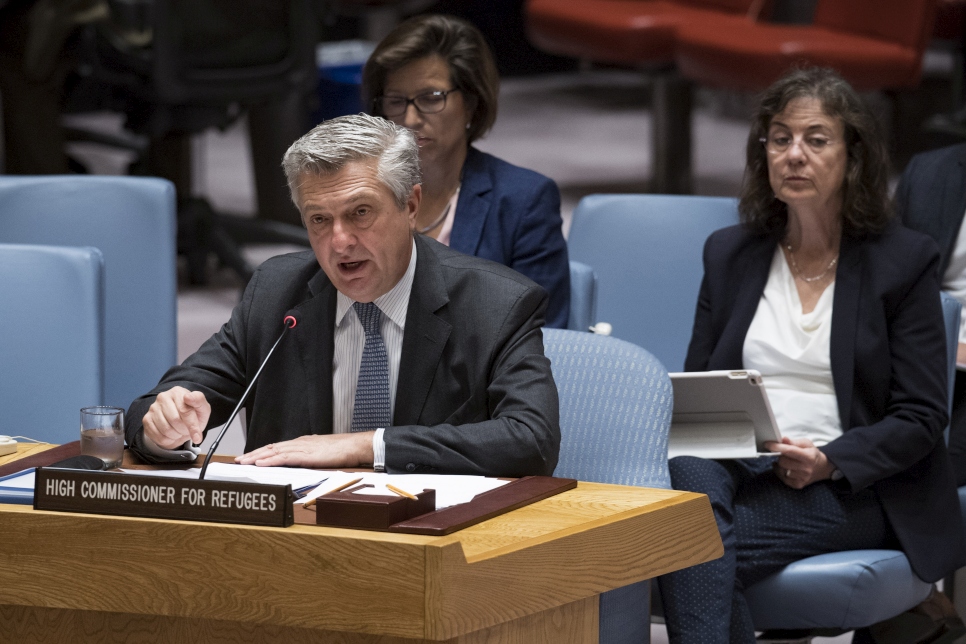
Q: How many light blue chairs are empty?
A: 3